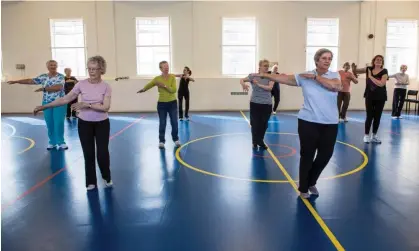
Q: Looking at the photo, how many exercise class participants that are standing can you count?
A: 11